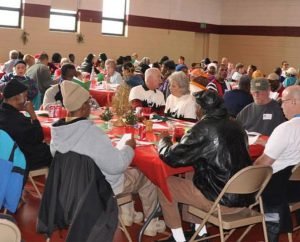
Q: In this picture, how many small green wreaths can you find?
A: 2